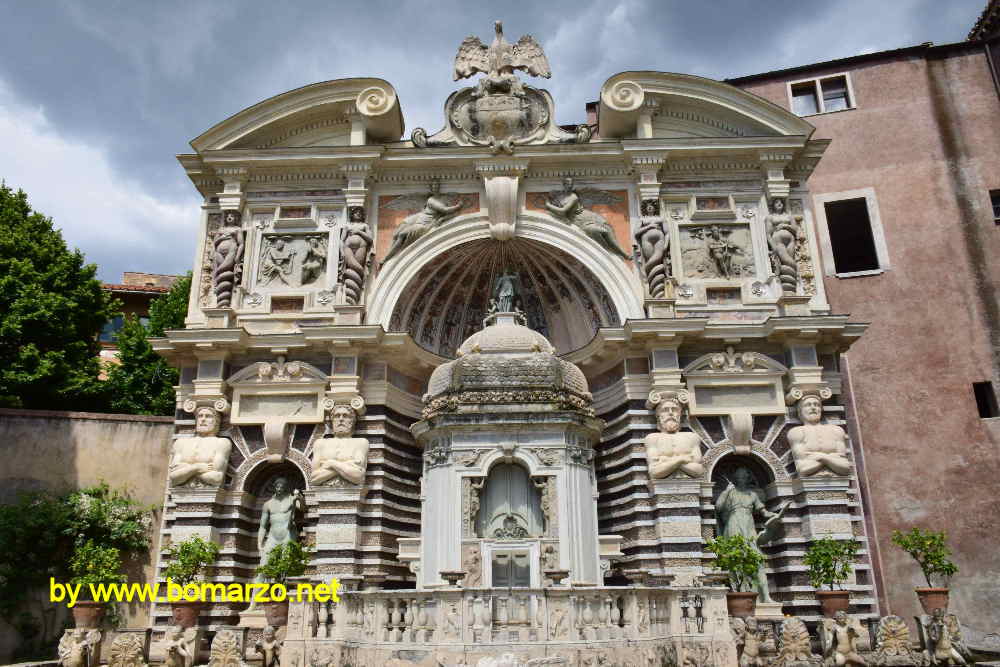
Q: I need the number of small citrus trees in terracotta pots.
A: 6